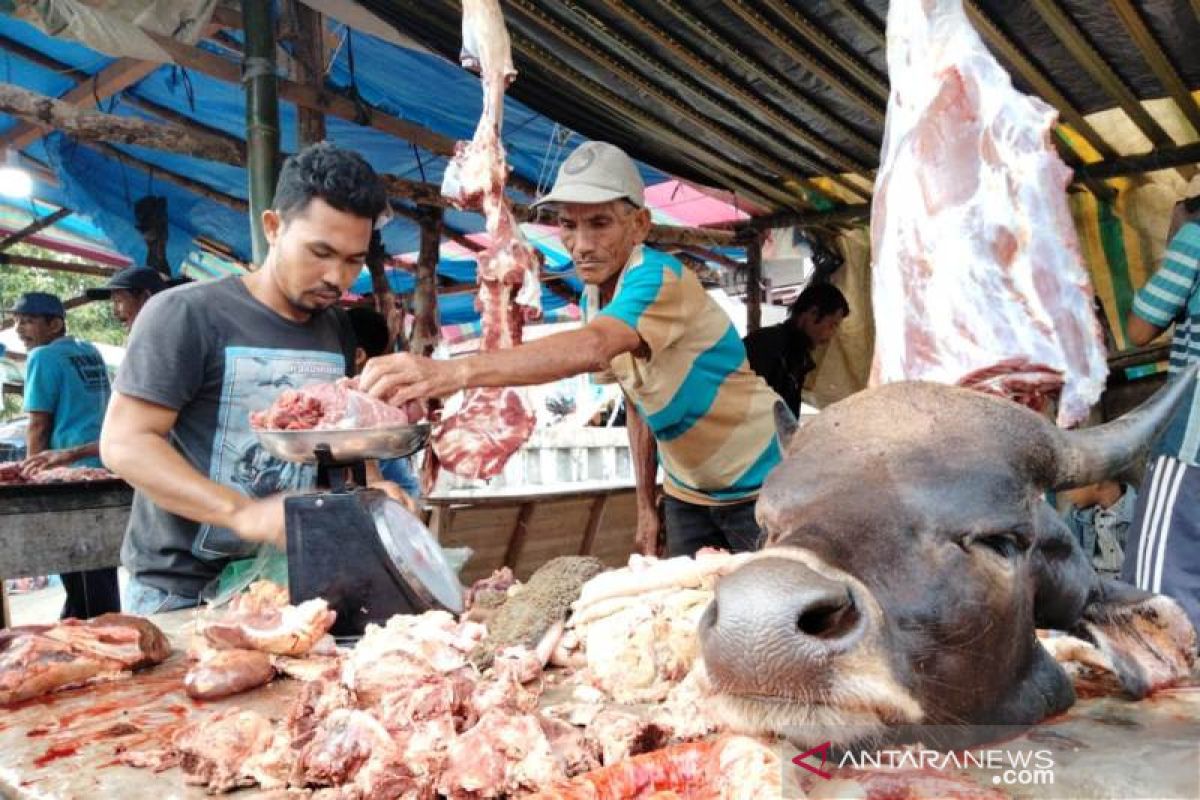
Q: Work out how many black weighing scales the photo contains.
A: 1